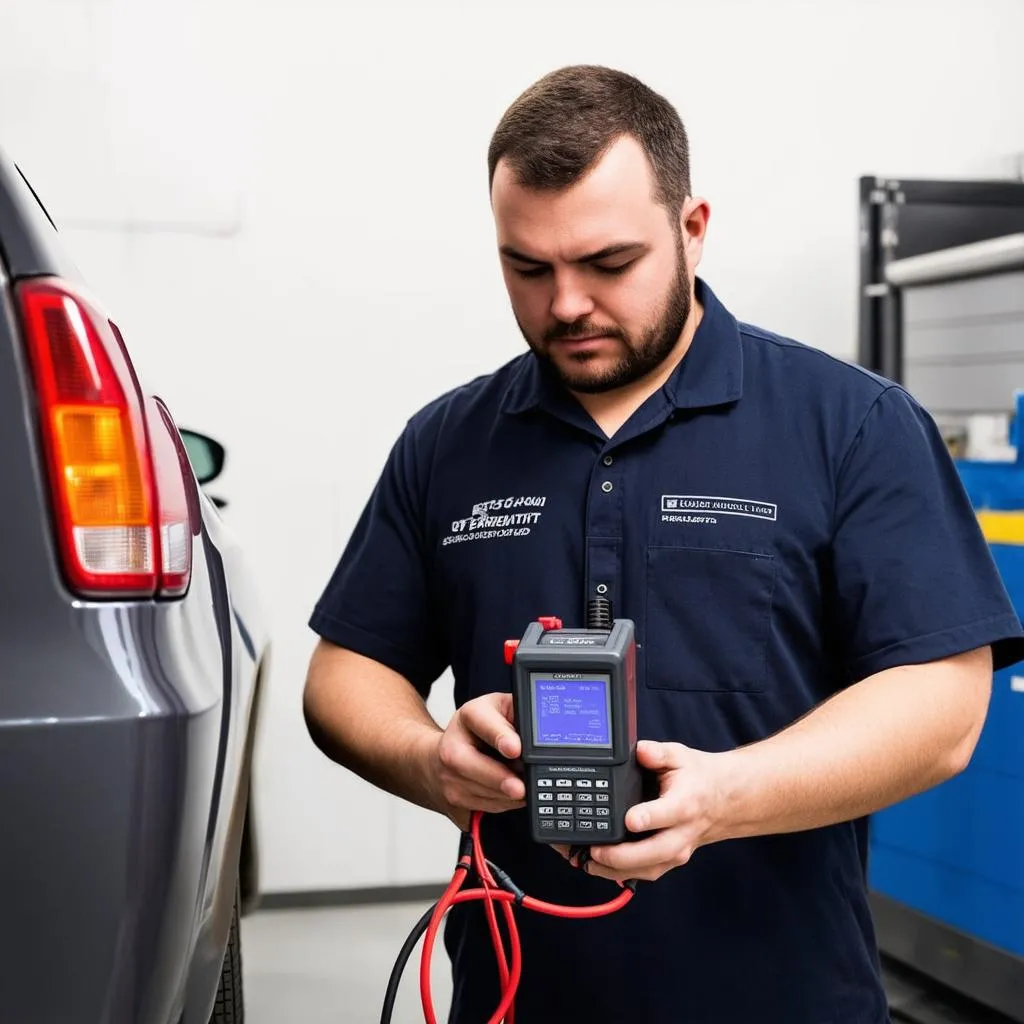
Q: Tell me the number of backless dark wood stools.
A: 0